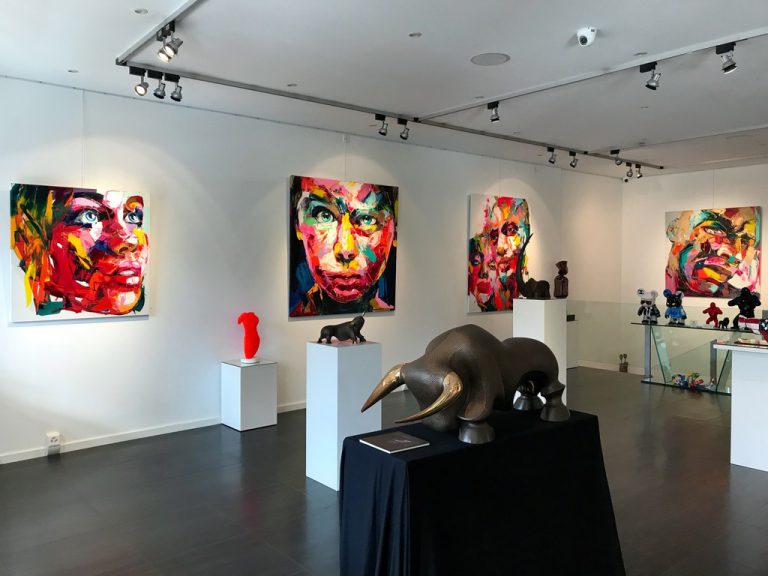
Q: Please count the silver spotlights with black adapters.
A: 15